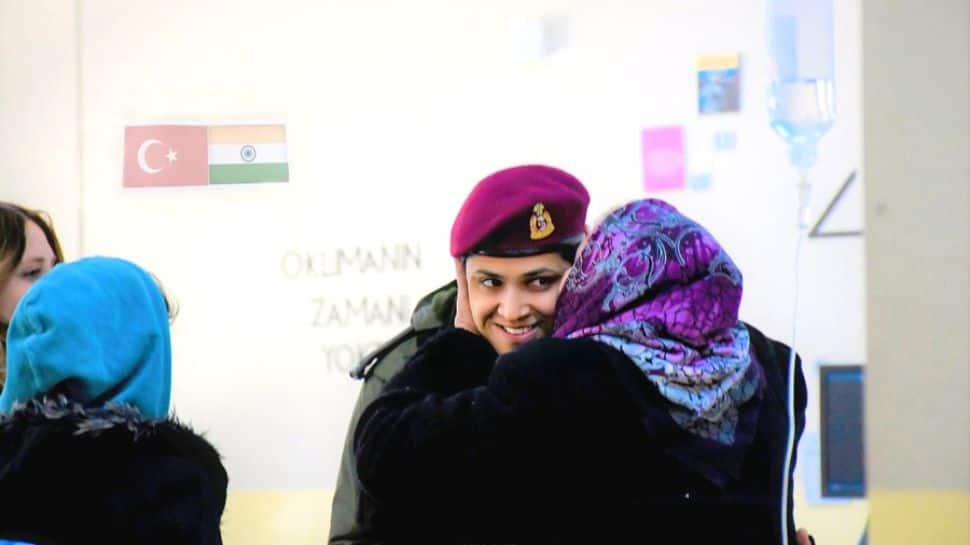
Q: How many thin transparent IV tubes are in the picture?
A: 1